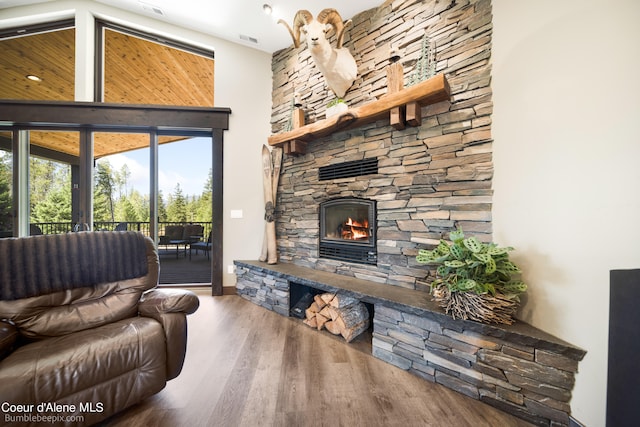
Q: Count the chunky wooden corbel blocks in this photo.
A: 4